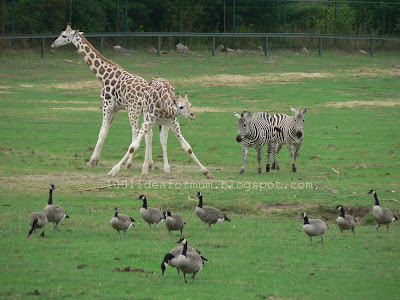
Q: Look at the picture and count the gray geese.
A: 11